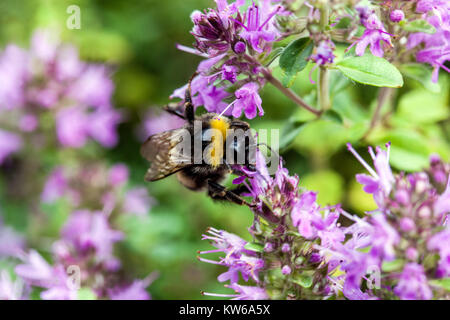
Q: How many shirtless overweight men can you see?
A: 0